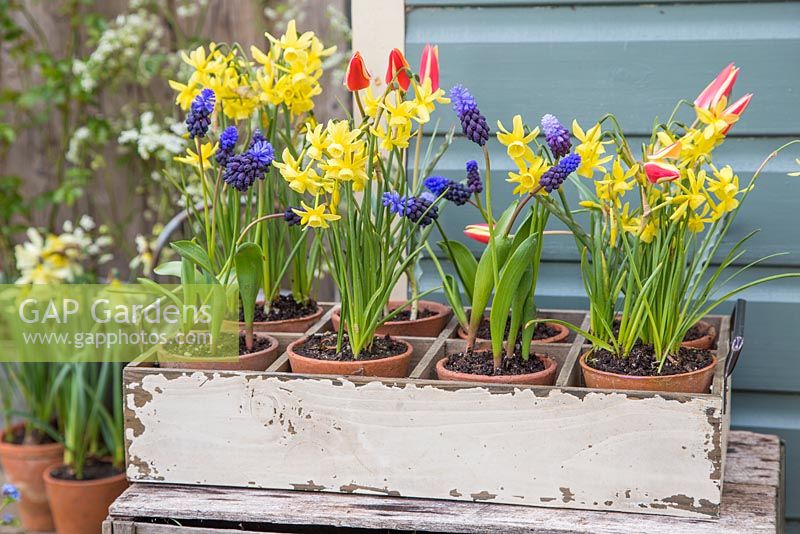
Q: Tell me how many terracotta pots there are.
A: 10